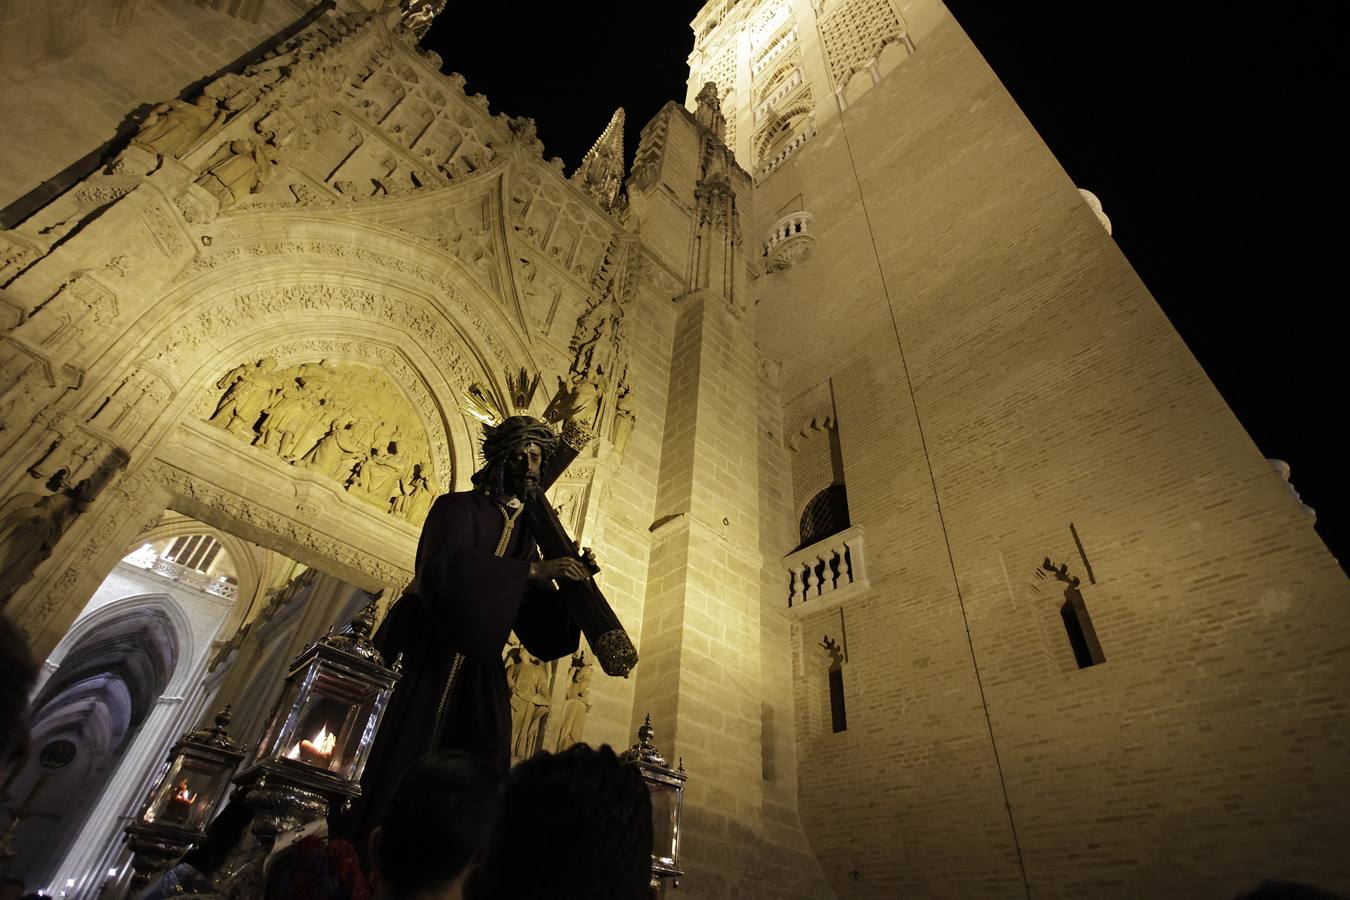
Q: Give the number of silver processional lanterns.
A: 3